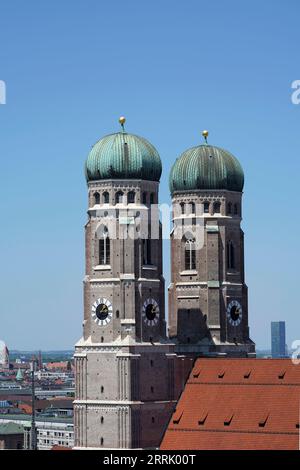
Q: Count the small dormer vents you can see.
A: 9